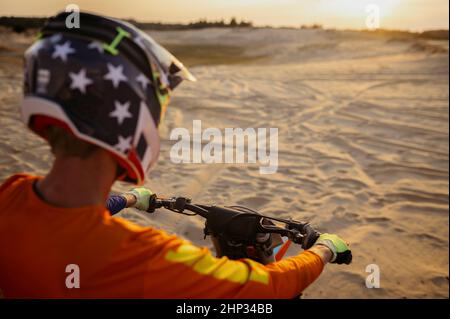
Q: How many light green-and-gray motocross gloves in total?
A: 2